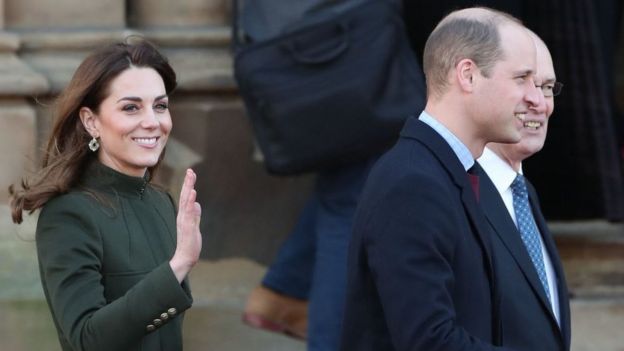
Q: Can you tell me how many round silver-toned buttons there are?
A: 4